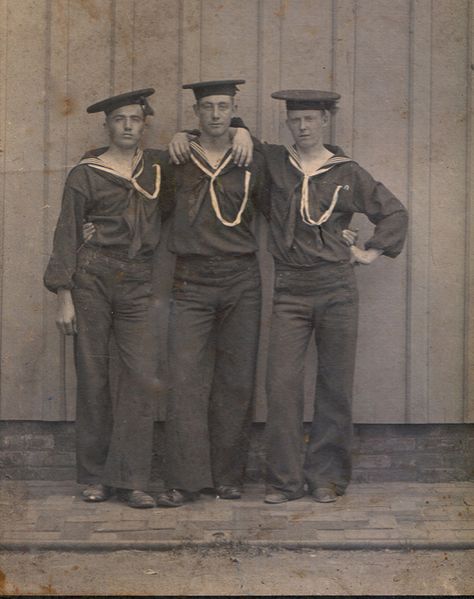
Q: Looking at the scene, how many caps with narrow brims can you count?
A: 3